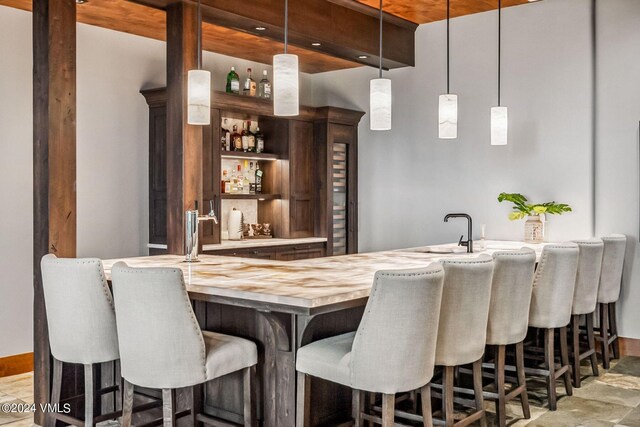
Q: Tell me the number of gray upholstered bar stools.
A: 8